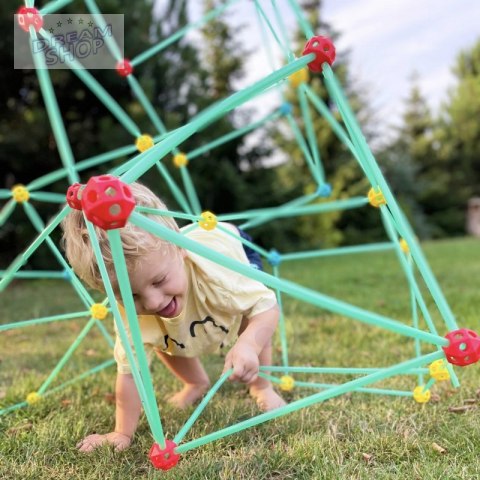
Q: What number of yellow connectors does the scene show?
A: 12